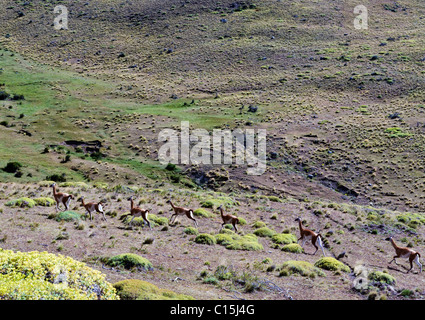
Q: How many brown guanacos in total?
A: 7